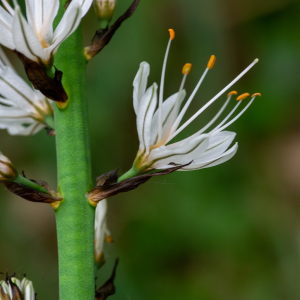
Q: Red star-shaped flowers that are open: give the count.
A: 0